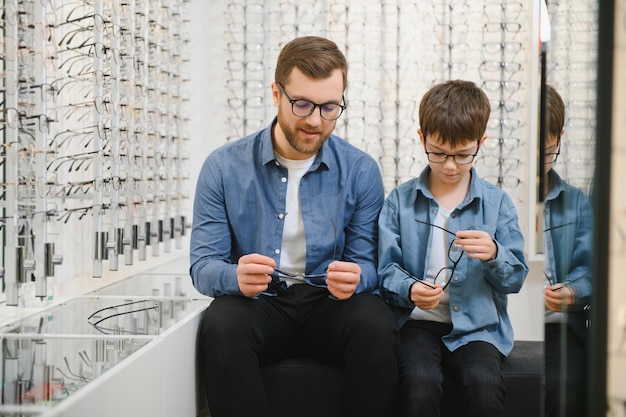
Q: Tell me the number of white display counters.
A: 1